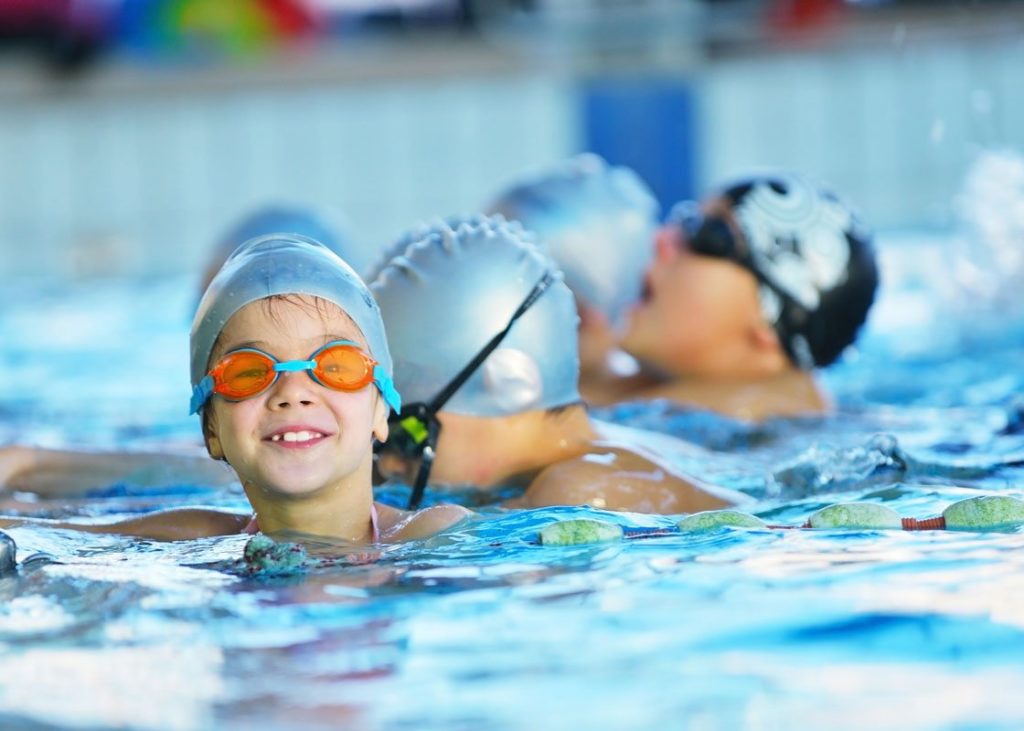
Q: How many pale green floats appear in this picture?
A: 4